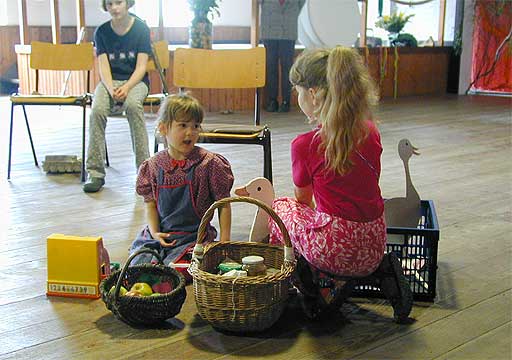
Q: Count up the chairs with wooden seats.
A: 3